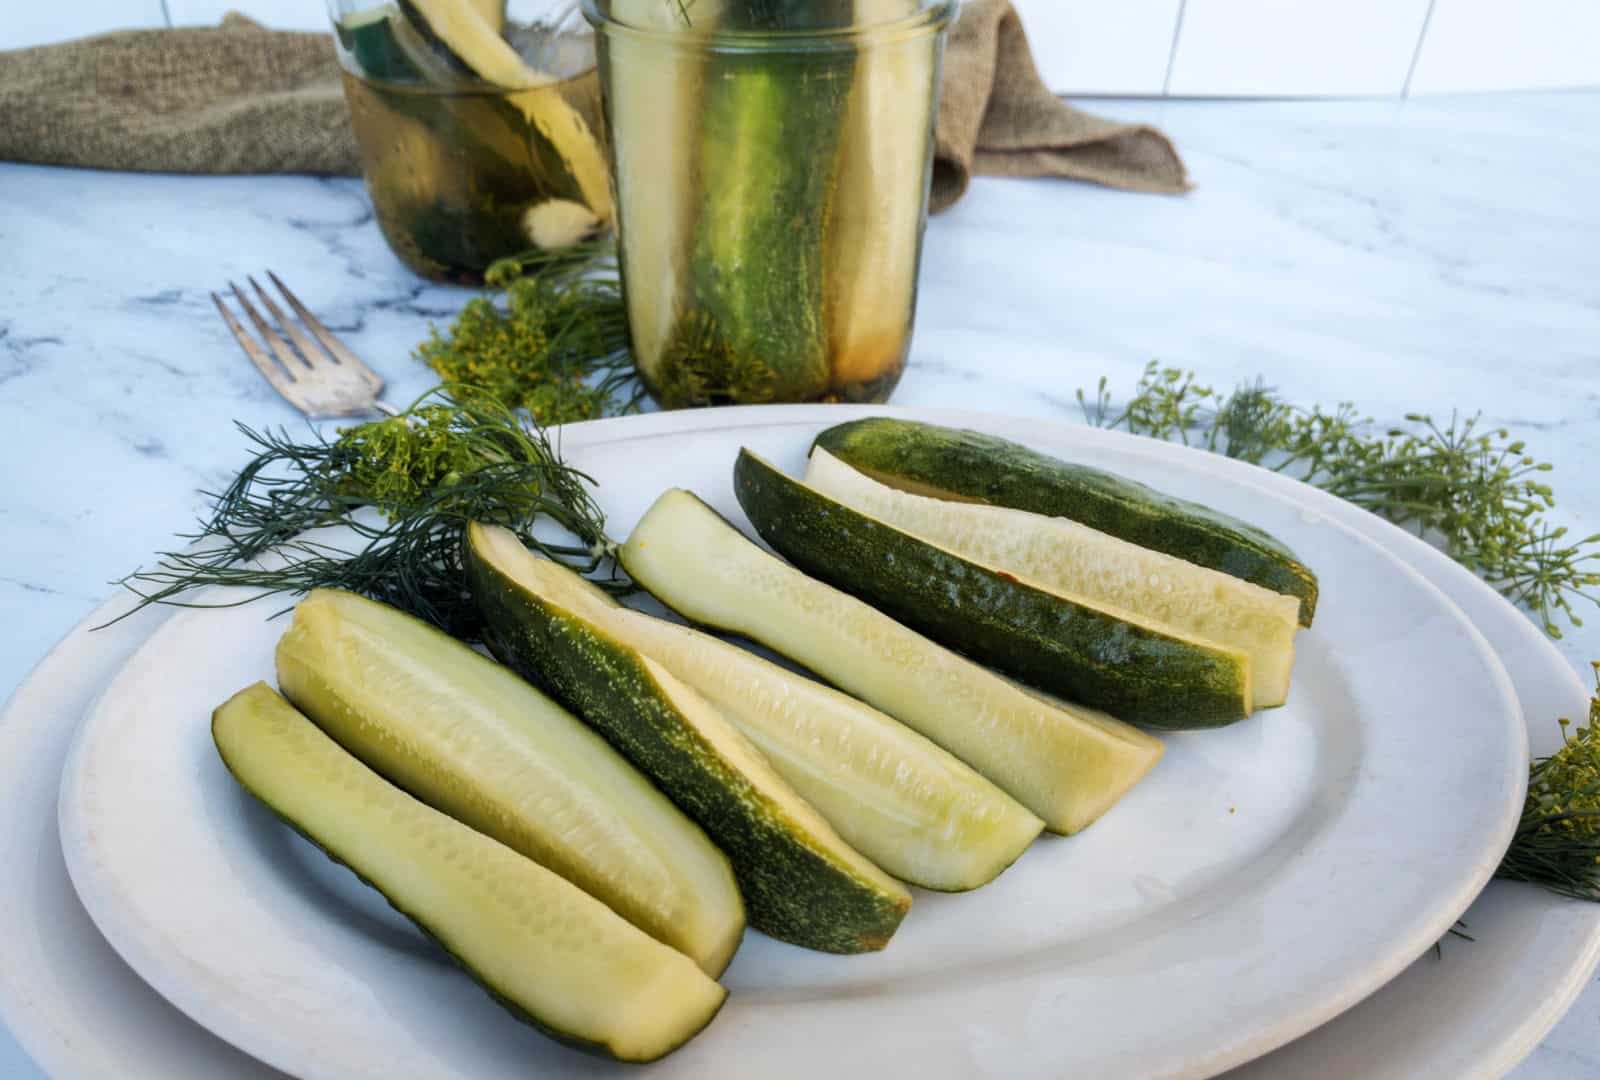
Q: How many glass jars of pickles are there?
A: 2